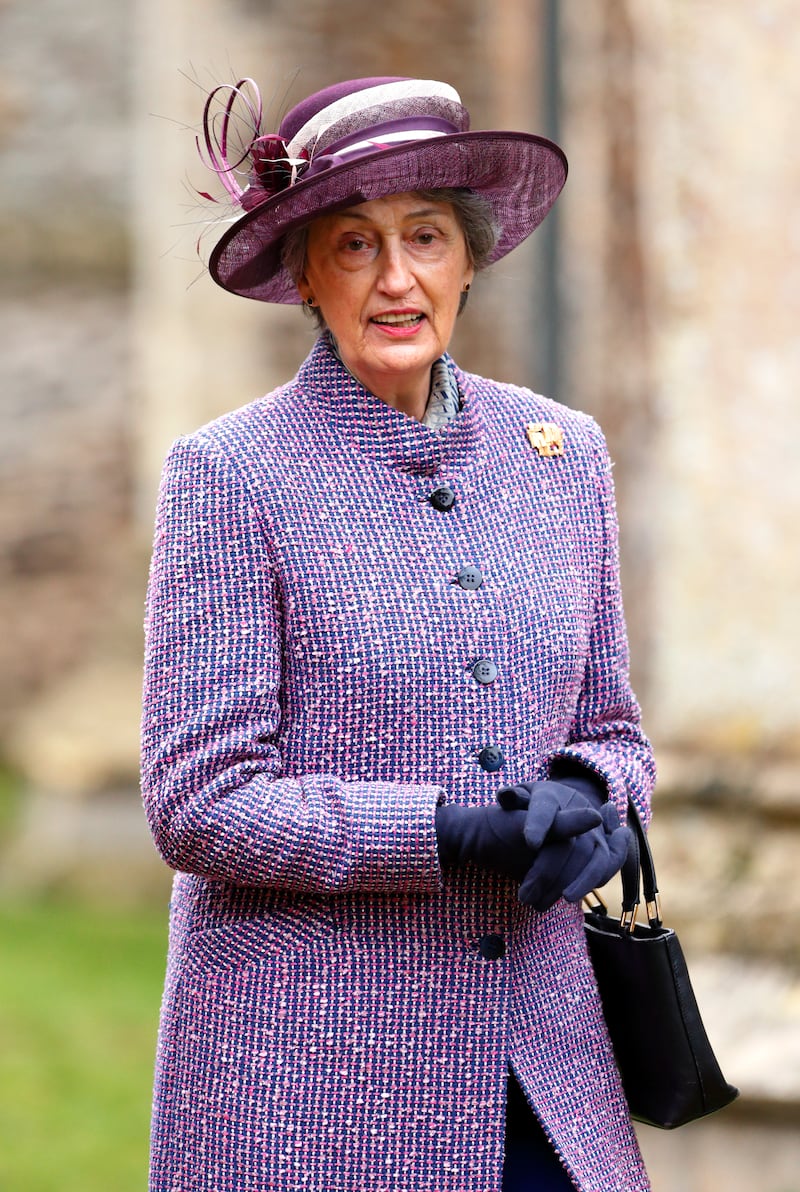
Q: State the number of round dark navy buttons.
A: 5